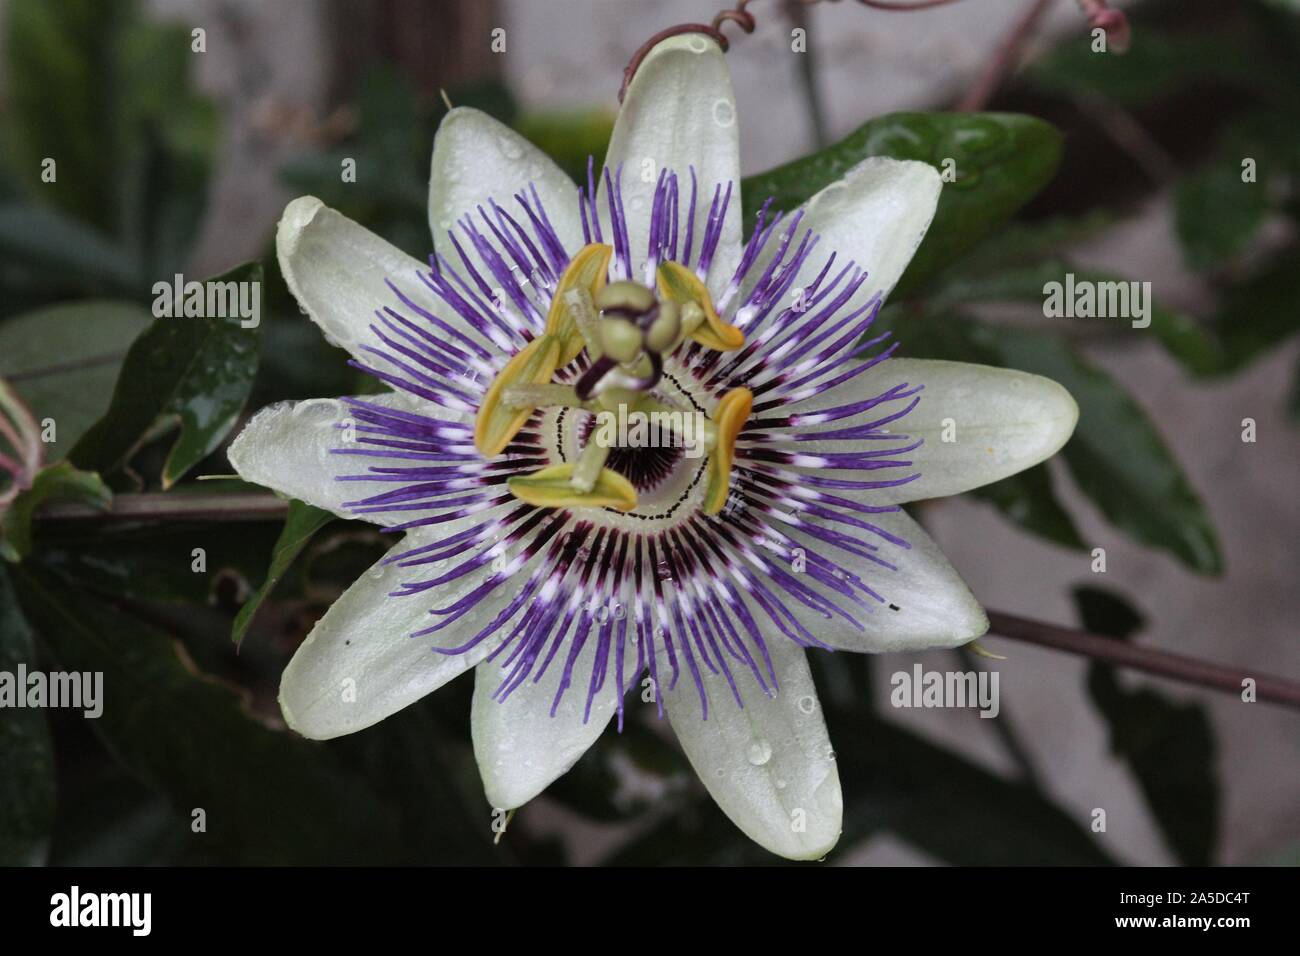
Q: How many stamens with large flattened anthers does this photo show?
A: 5